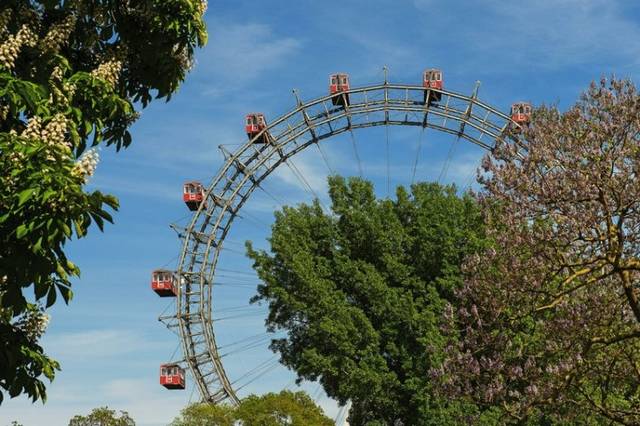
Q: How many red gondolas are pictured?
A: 7